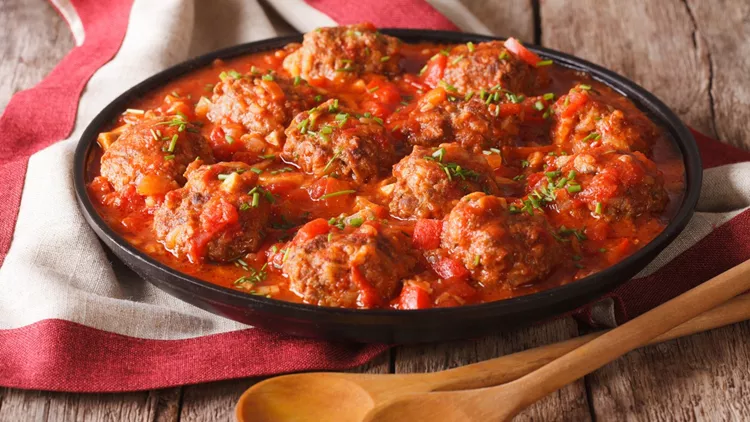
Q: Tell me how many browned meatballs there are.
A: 12